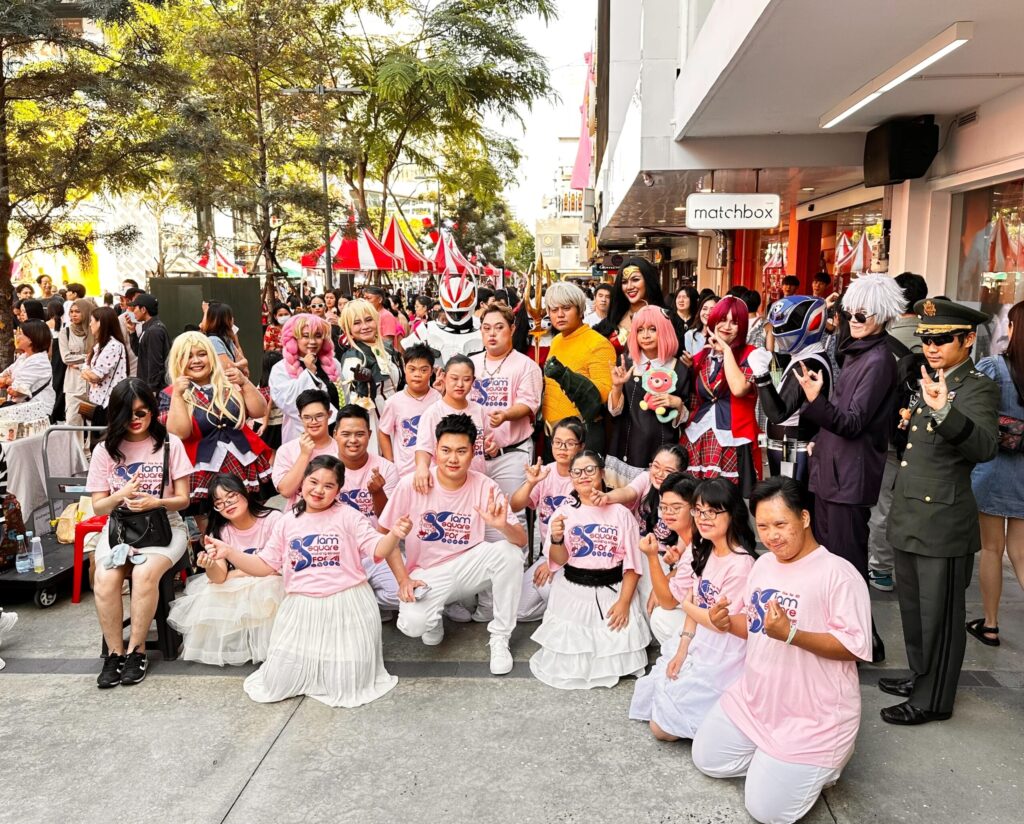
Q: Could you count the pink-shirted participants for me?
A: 15